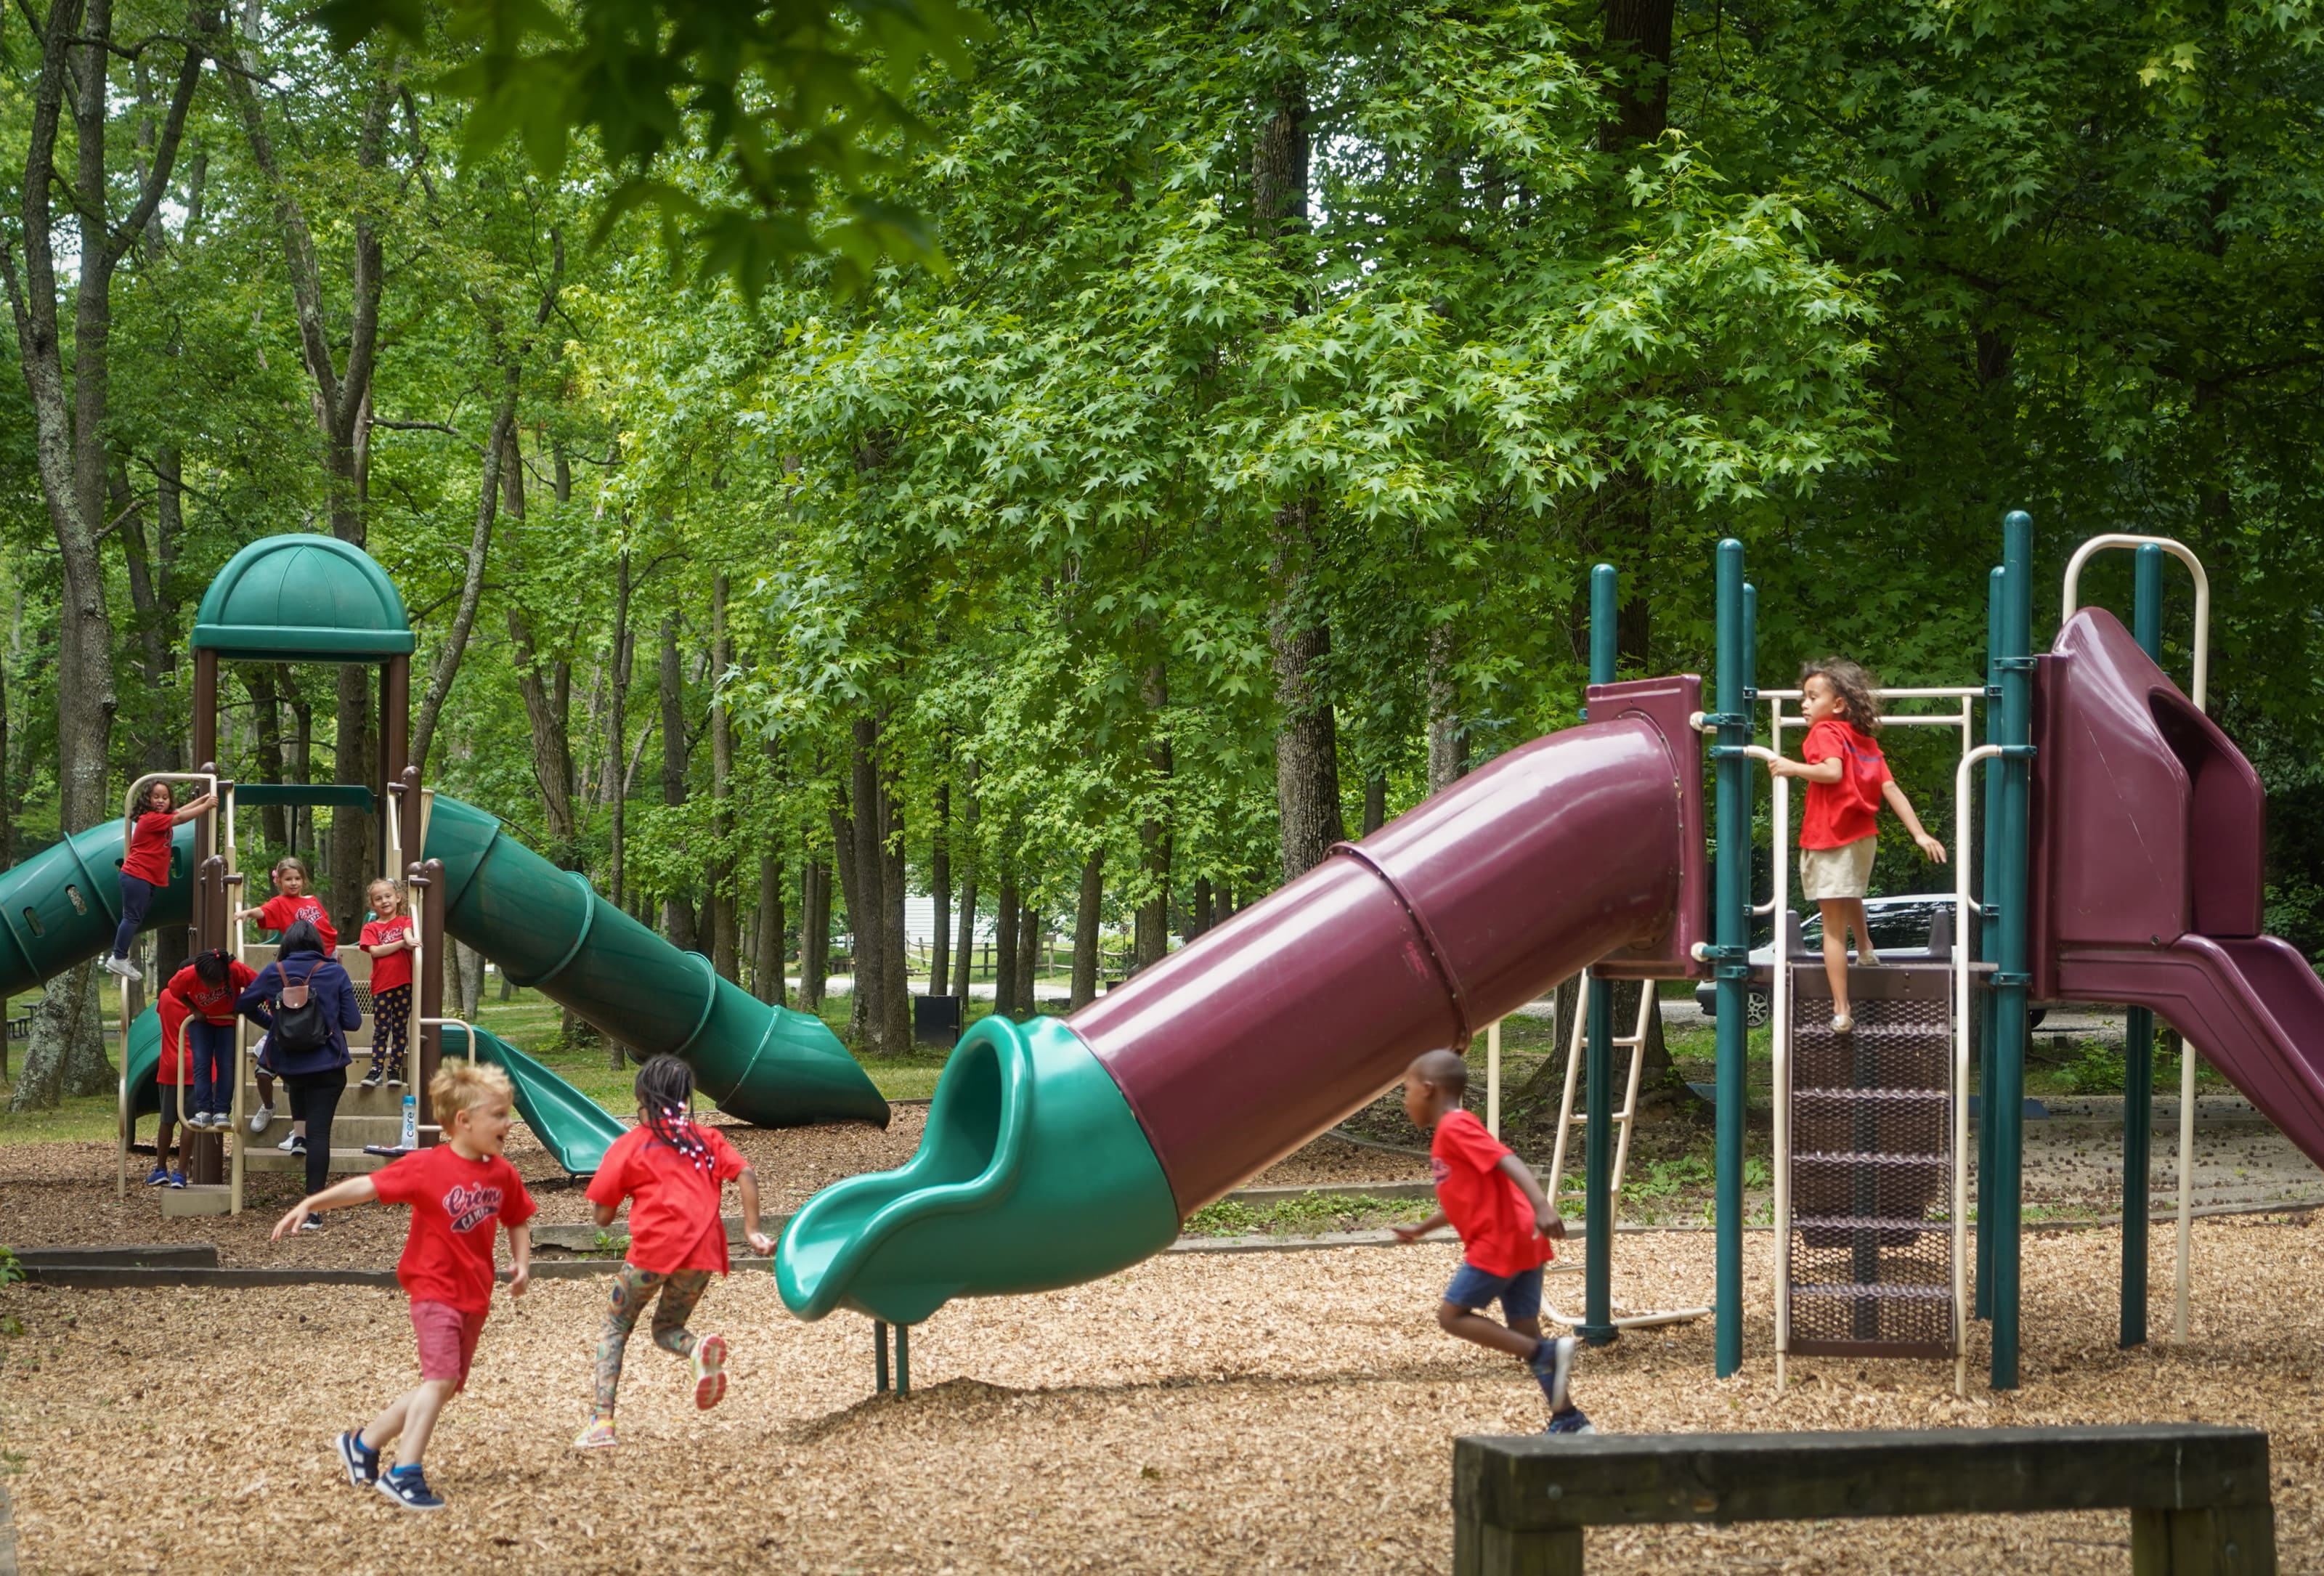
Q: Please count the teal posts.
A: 6